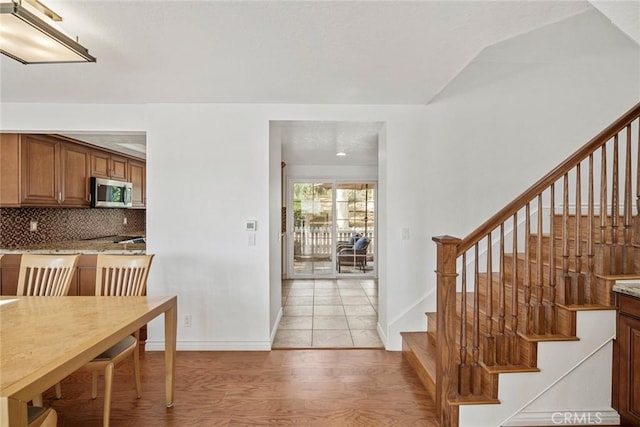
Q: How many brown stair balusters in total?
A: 15